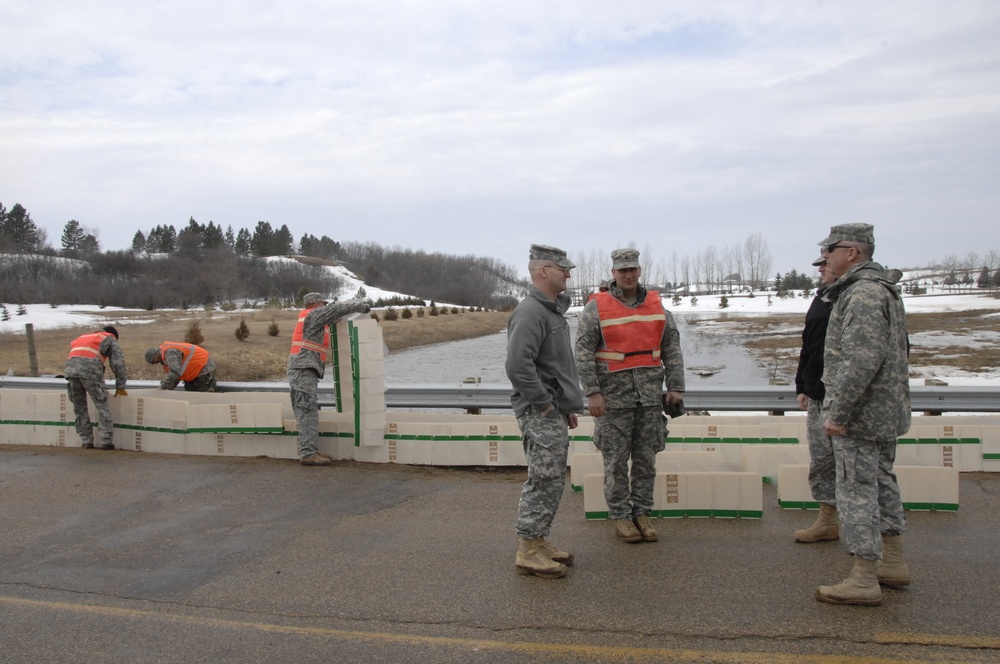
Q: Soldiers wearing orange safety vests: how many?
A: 4